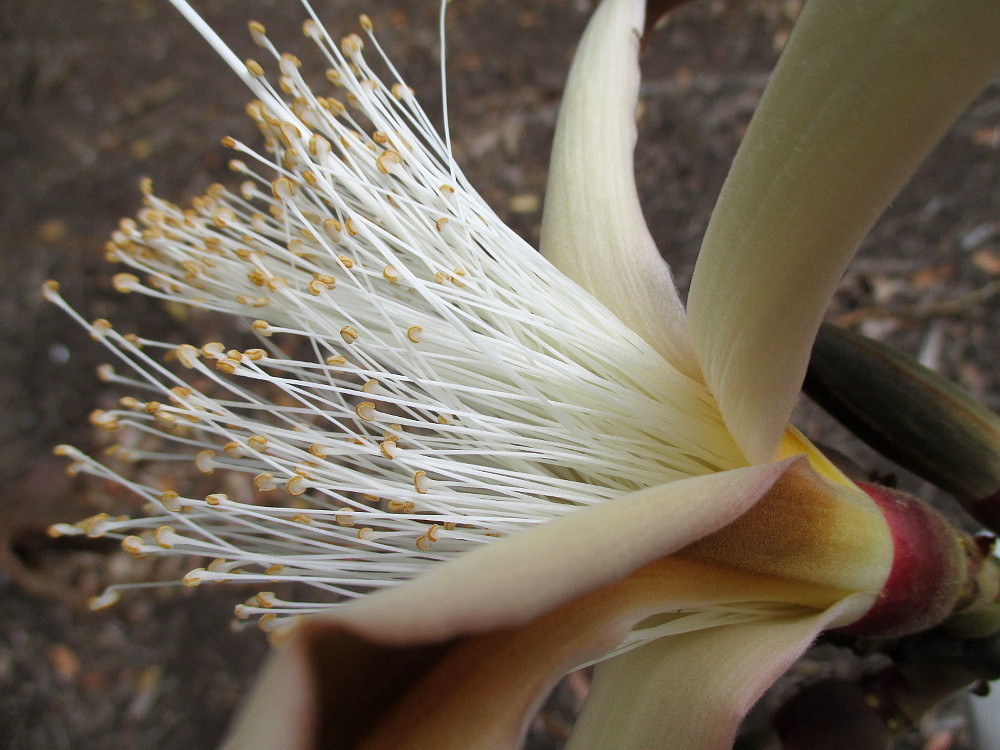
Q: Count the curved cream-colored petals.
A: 4